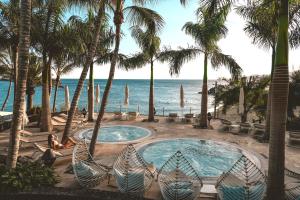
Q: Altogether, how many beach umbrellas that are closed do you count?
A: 5